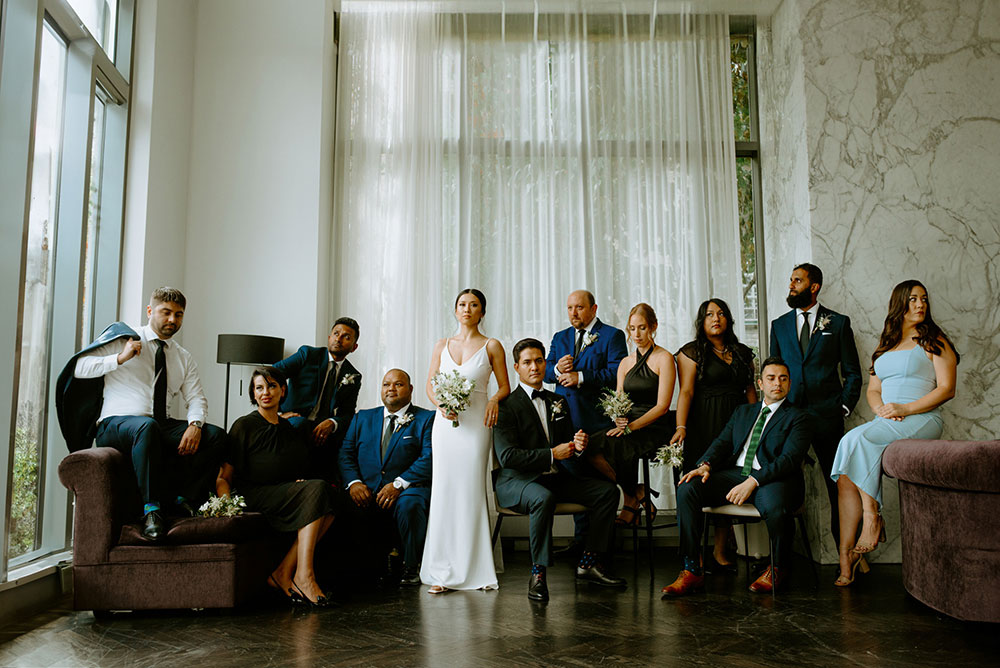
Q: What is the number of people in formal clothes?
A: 12